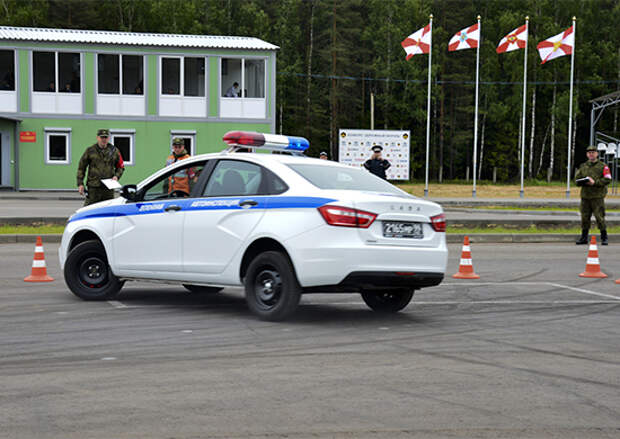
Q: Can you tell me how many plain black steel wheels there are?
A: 2